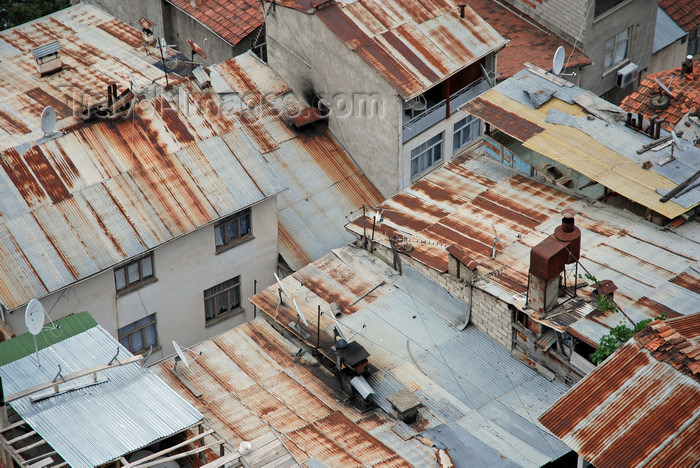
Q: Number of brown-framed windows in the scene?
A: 4